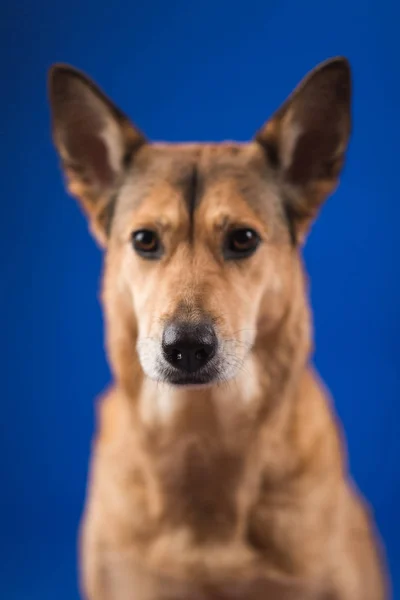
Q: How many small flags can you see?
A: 0